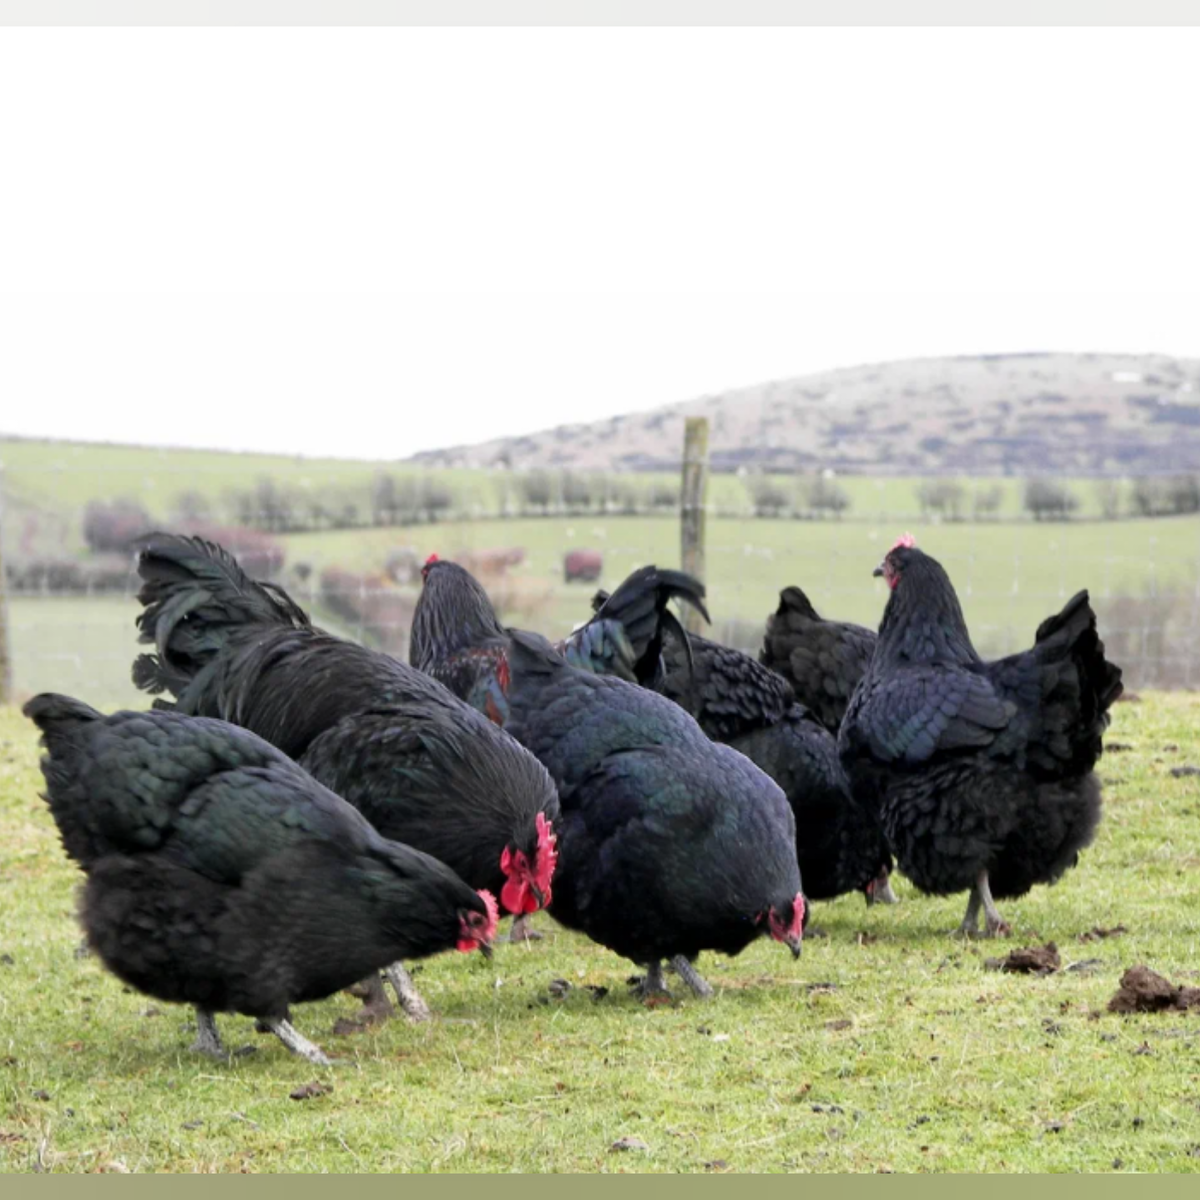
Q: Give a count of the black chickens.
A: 7